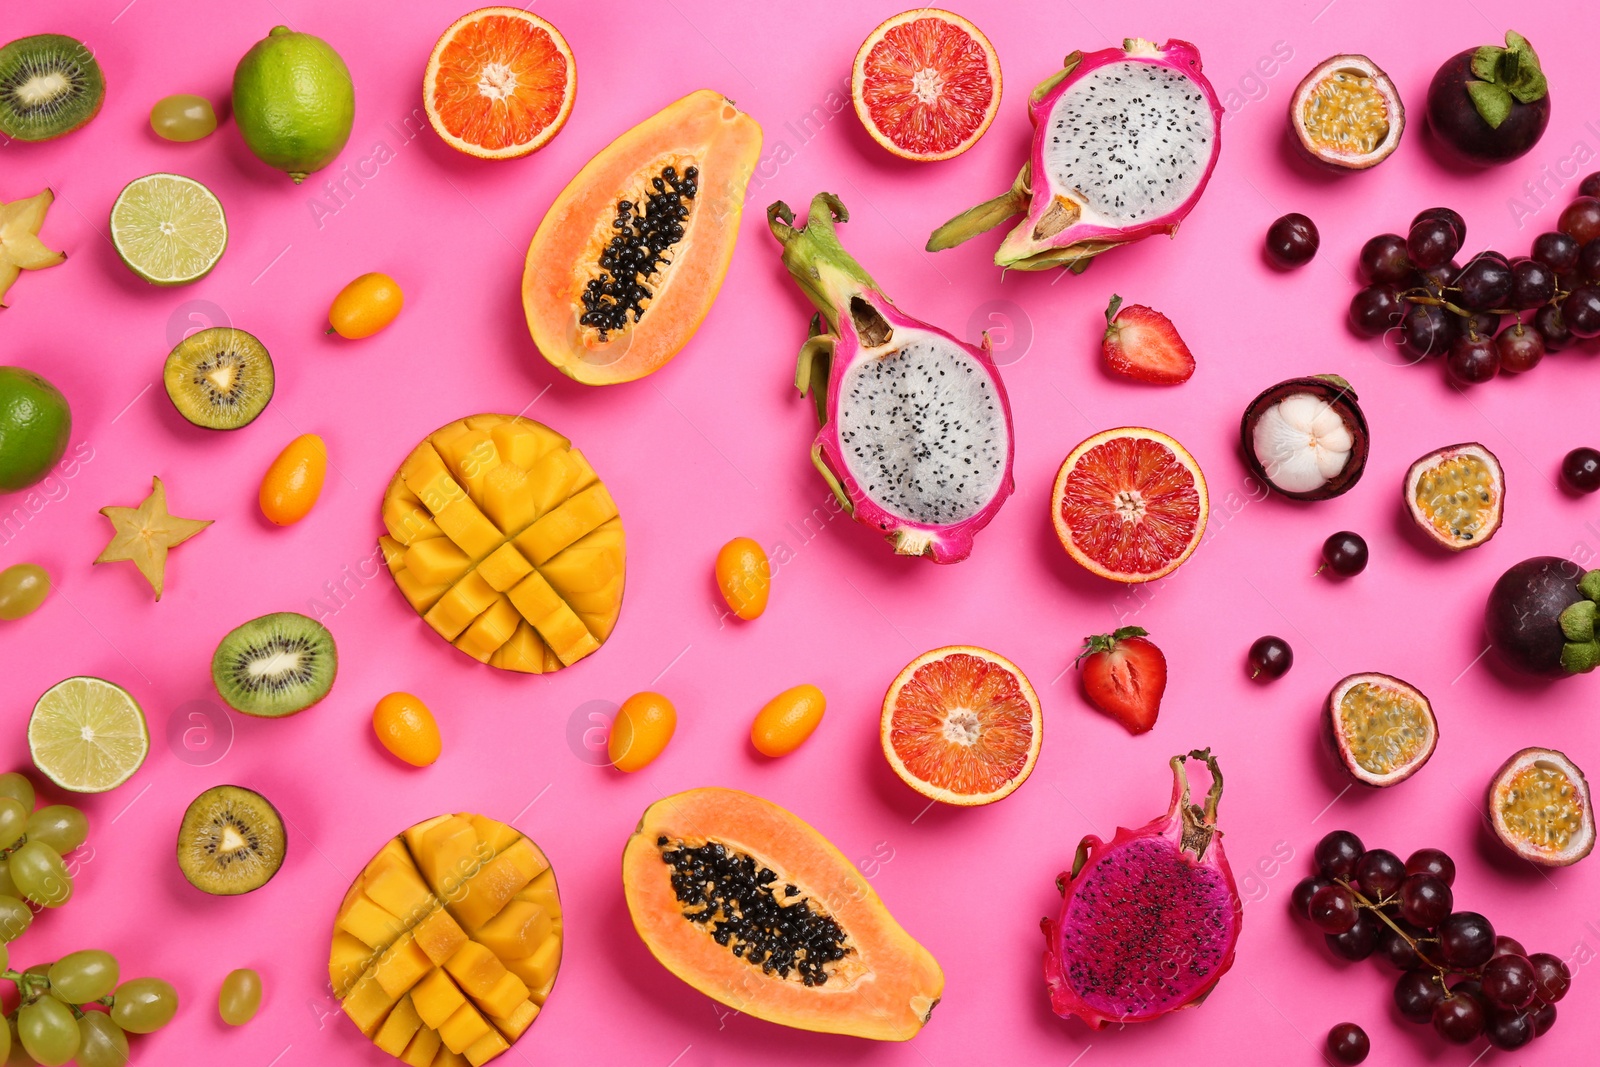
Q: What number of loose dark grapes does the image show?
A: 5